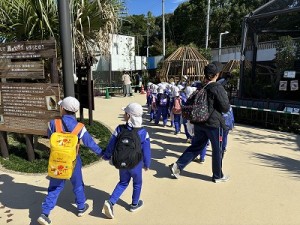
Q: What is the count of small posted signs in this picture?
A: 3